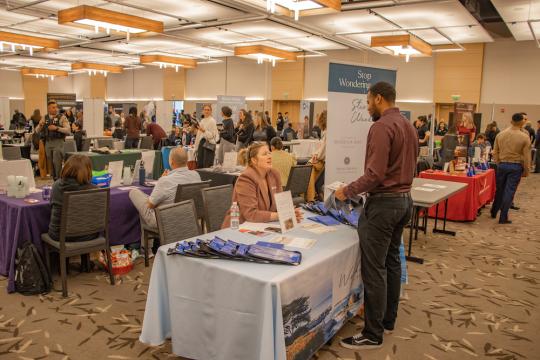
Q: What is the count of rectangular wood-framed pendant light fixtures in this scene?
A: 8